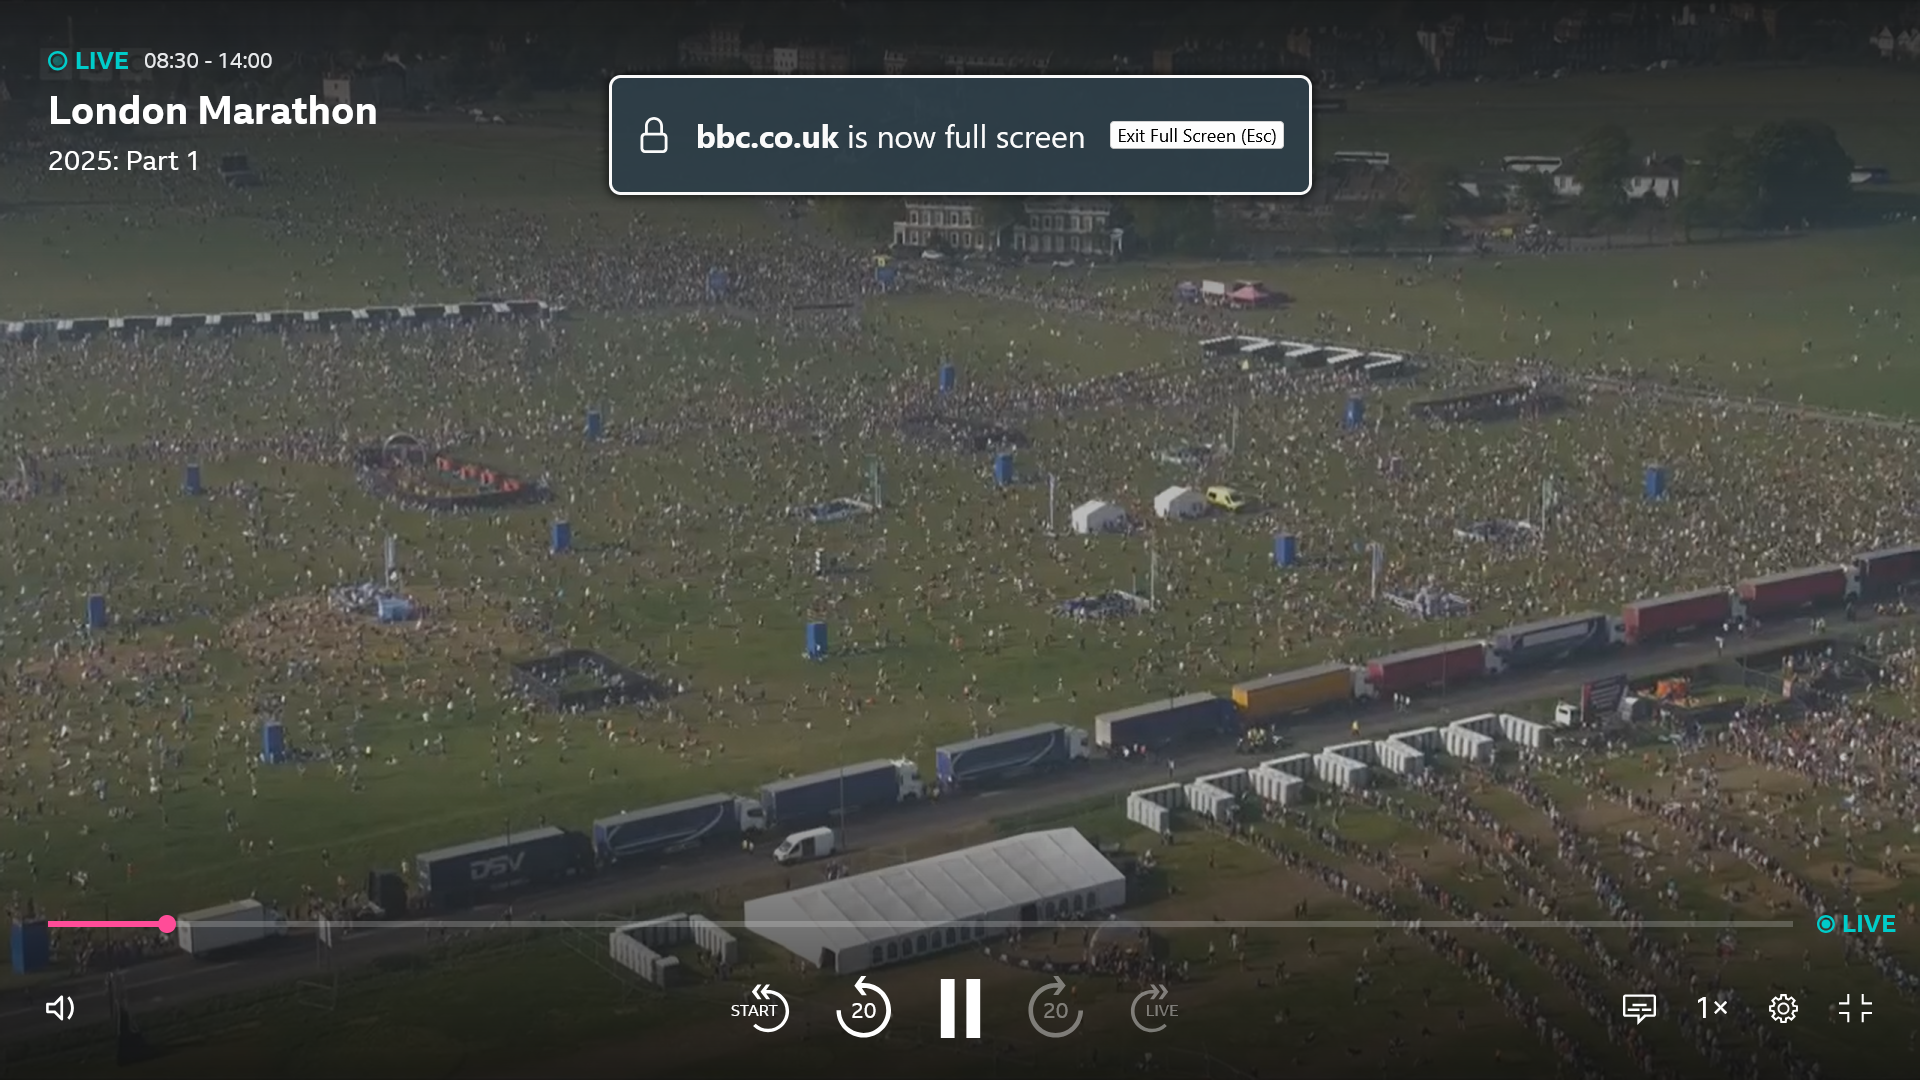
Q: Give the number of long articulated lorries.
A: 11